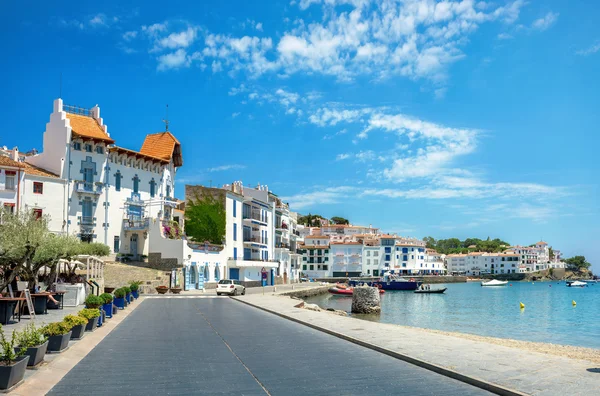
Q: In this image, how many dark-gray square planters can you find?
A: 5